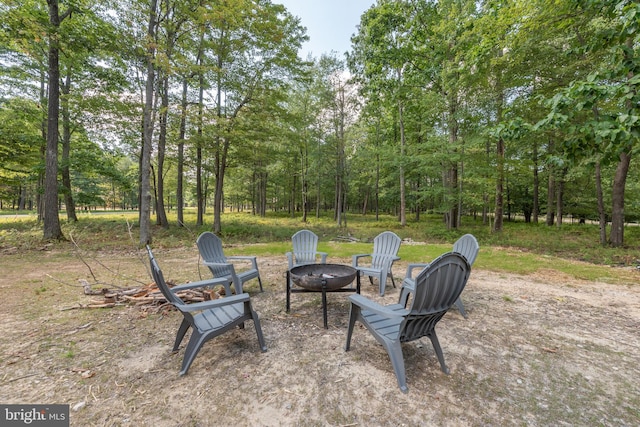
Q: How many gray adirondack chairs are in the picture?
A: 6